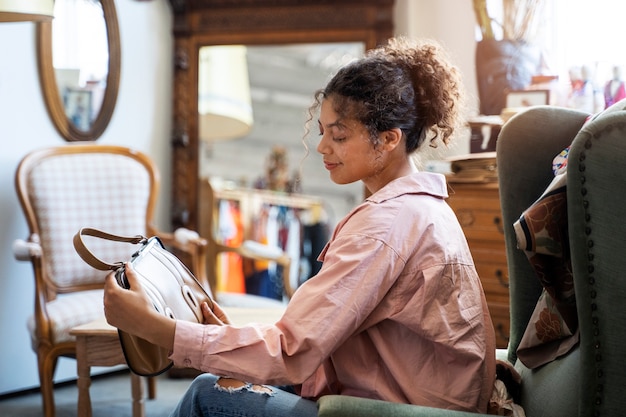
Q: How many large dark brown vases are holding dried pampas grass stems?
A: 1